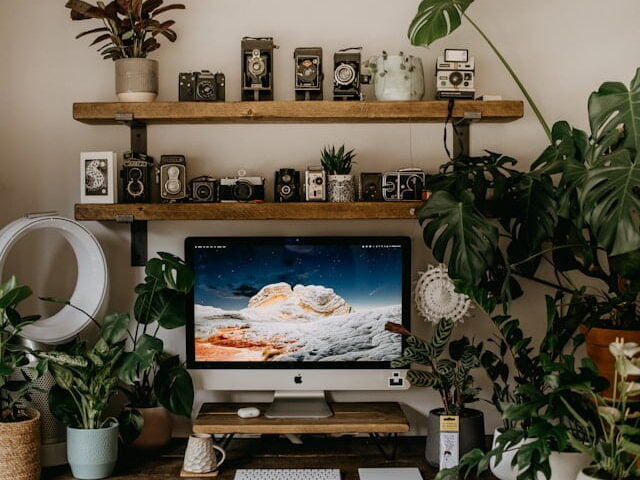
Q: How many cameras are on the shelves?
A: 13